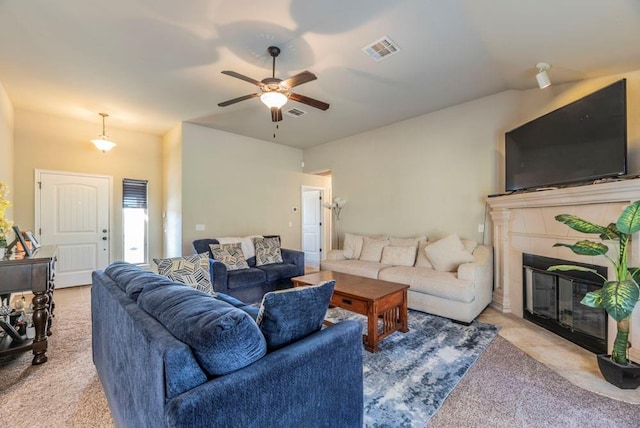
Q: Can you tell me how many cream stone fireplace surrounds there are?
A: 1